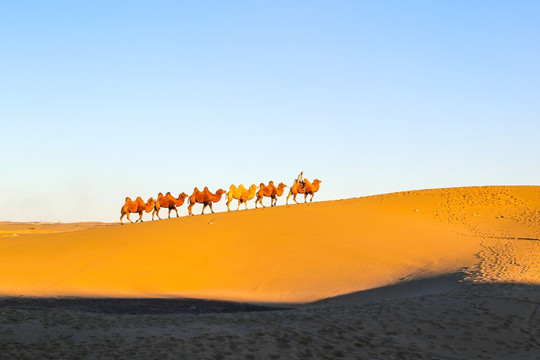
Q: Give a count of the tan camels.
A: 1